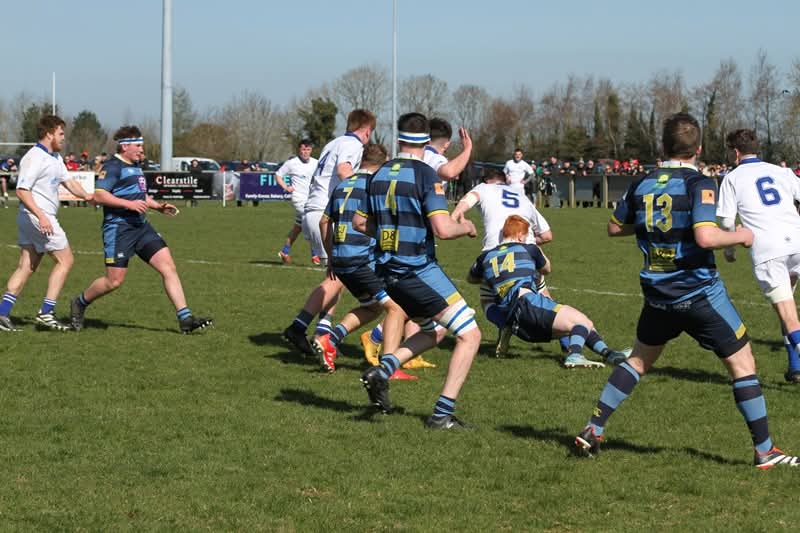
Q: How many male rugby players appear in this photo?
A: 12